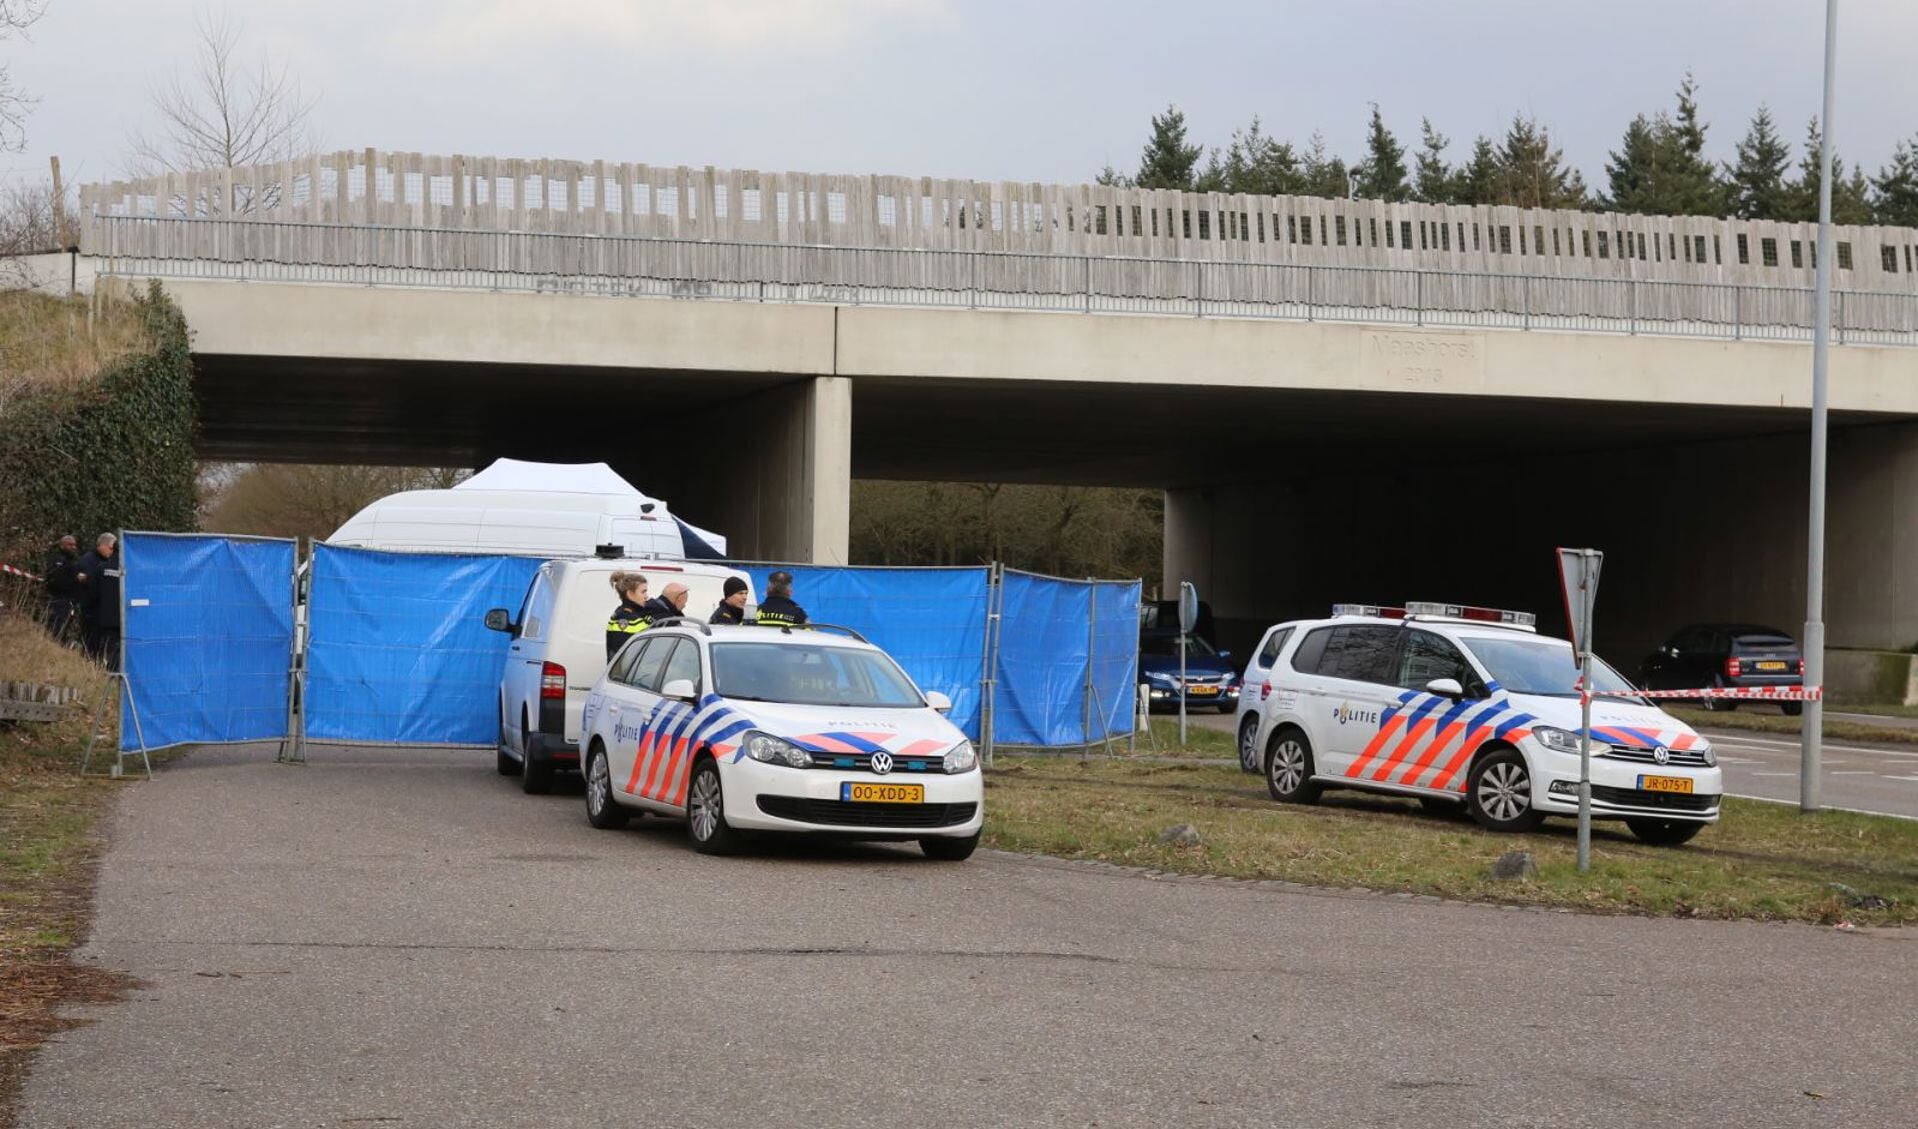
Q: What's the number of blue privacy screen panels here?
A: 5